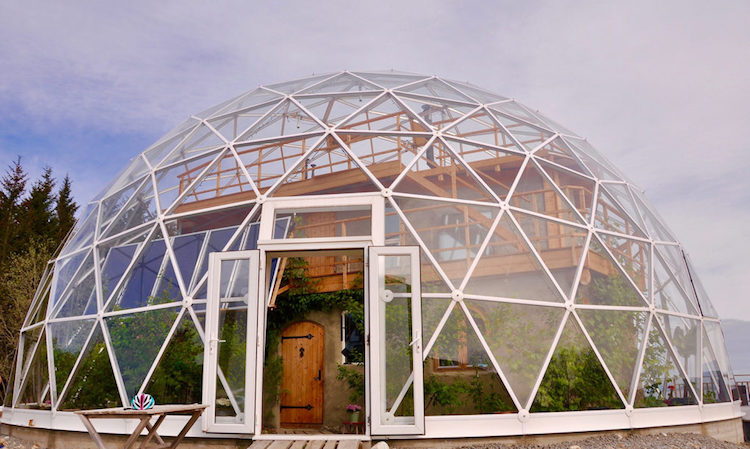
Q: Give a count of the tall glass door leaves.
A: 2